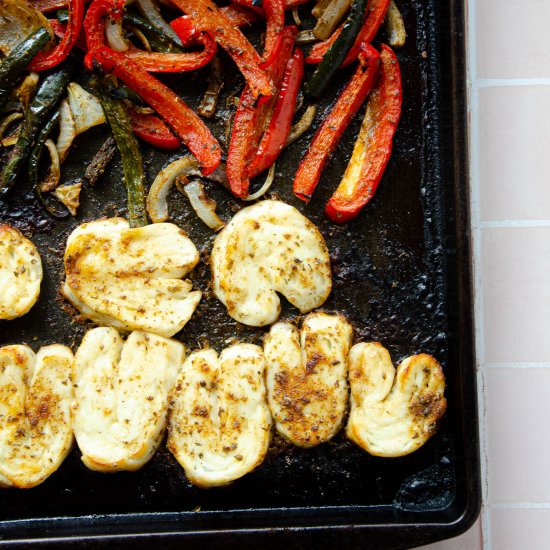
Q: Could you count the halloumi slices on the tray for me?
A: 8